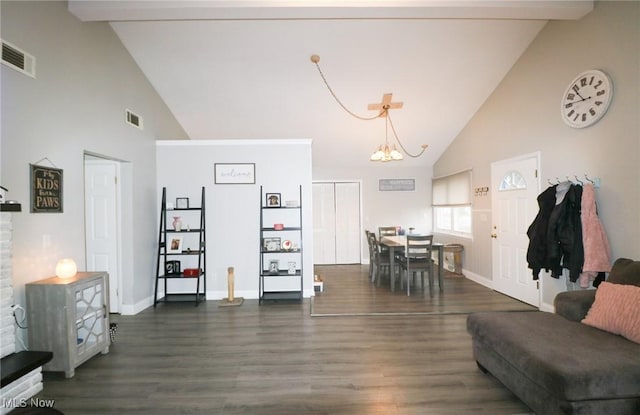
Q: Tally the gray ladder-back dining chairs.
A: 4